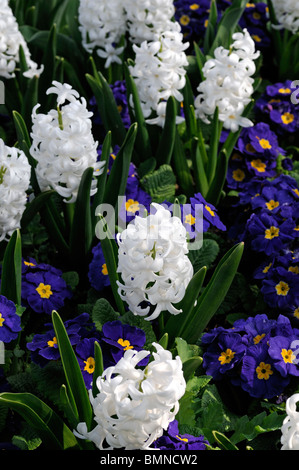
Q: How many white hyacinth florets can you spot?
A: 11